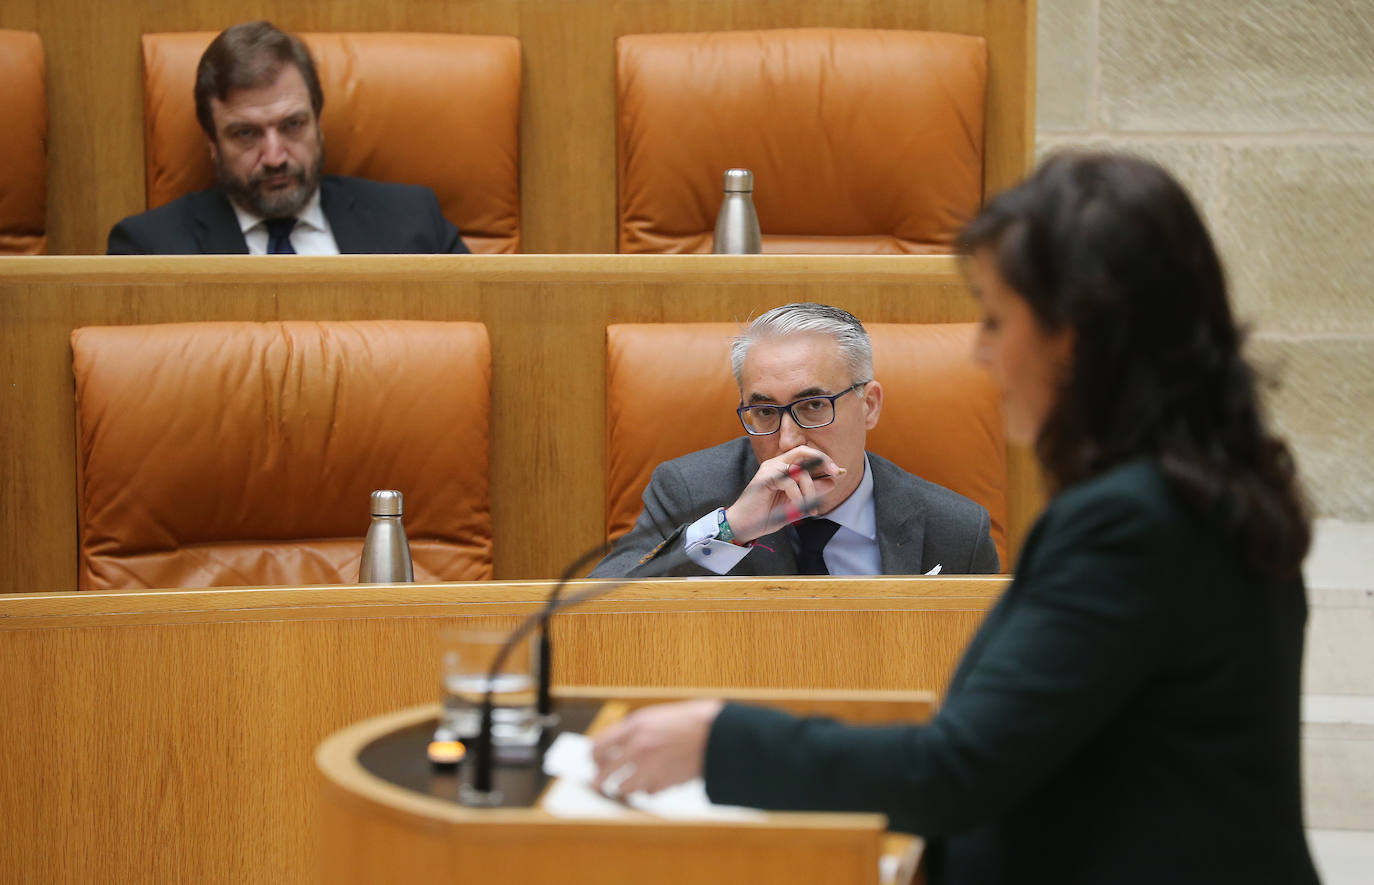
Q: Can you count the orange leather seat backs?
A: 5